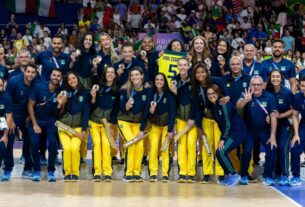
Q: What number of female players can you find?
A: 13